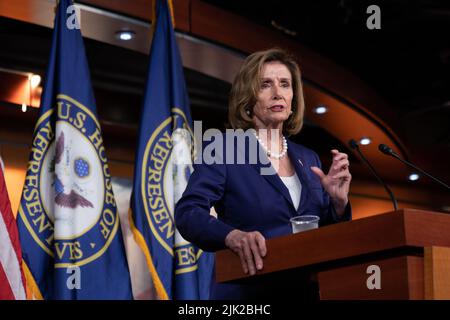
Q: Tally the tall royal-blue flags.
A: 2